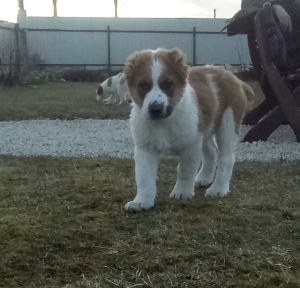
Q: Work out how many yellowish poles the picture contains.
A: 2